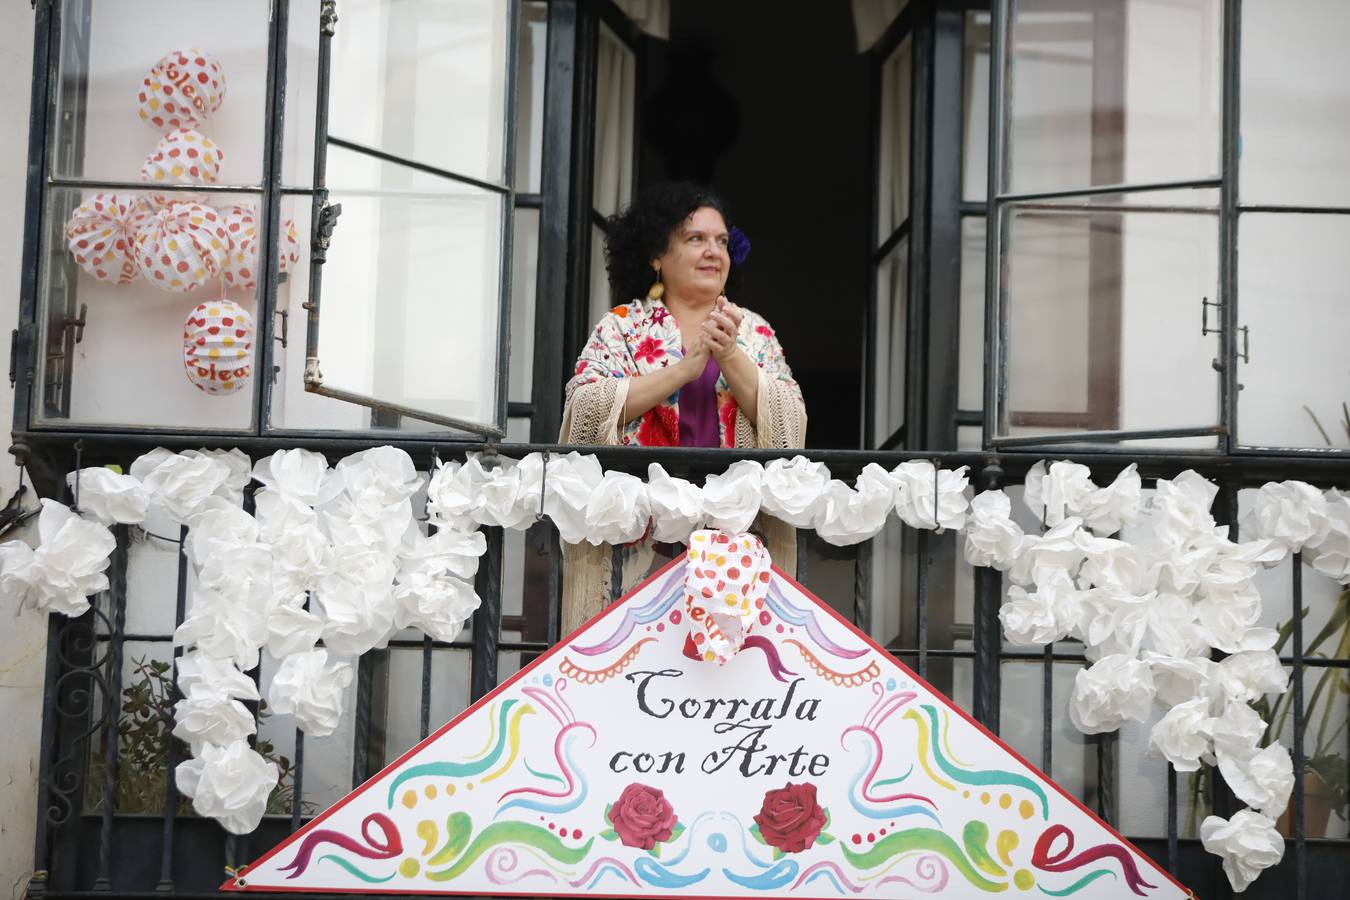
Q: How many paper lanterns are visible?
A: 7